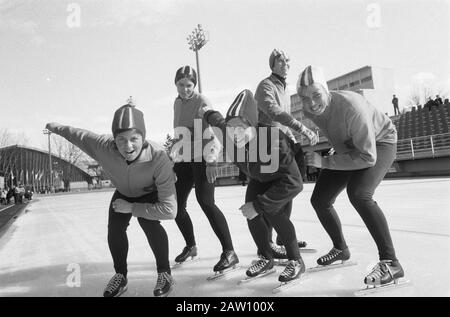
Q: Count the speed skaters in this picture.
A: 5